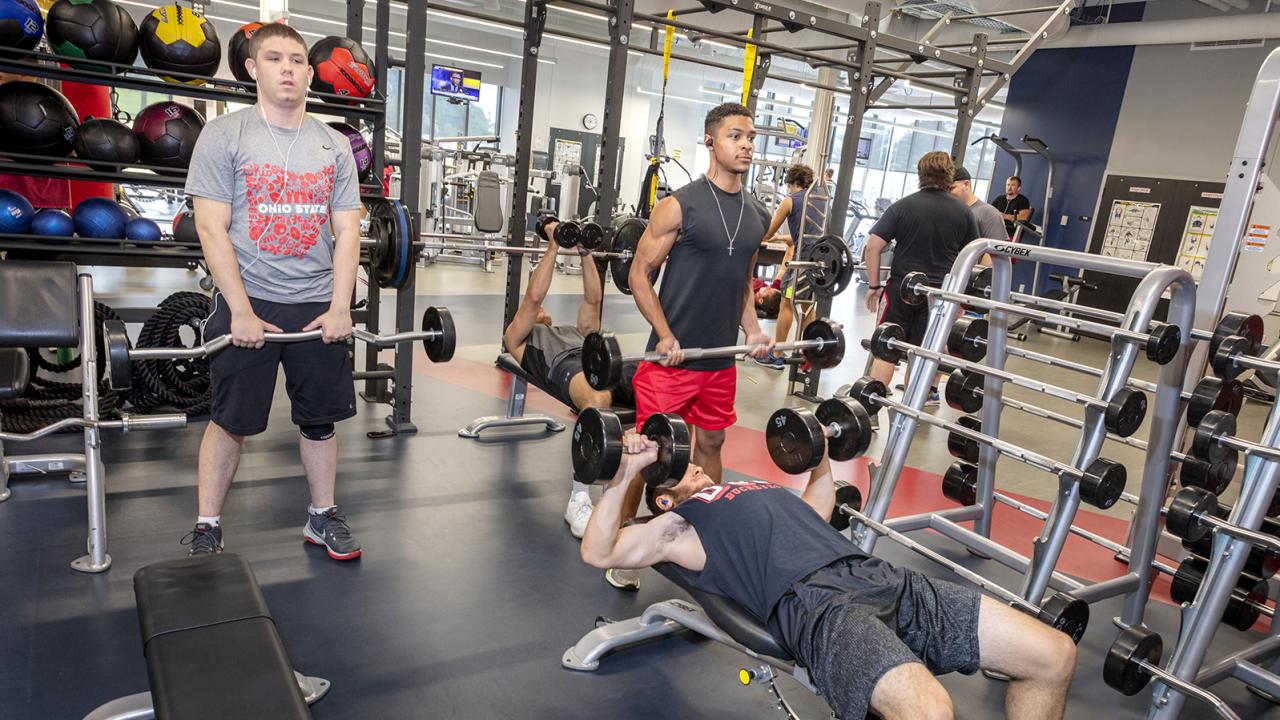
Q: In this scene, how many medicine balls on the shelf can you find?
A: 14